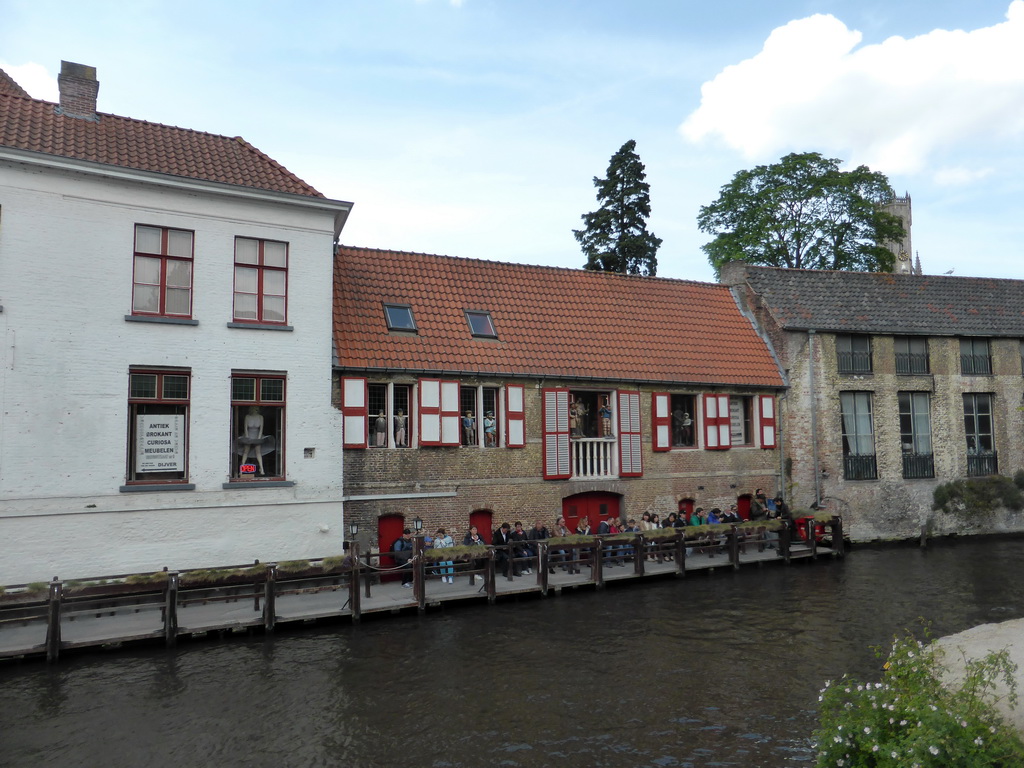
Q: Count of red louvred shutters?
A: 2